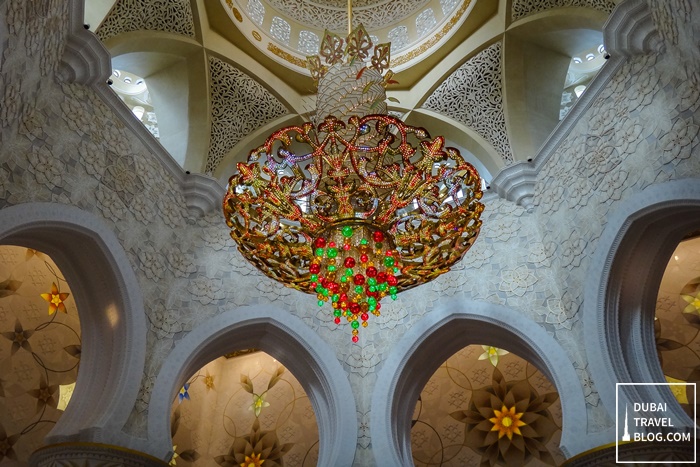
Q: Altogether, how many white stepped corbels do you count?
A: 4